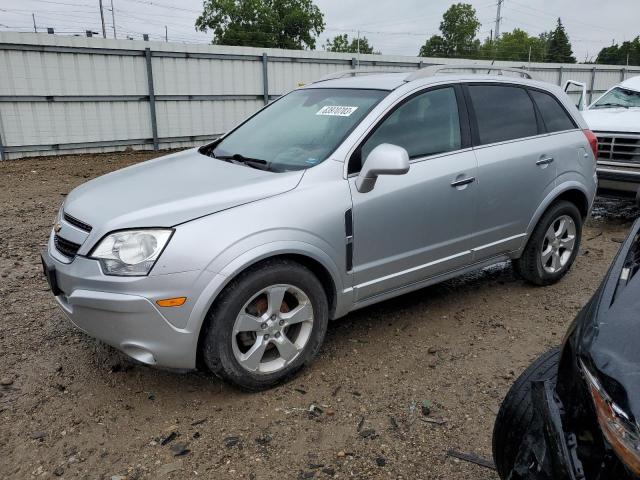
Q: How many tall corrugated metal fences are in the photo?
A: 1